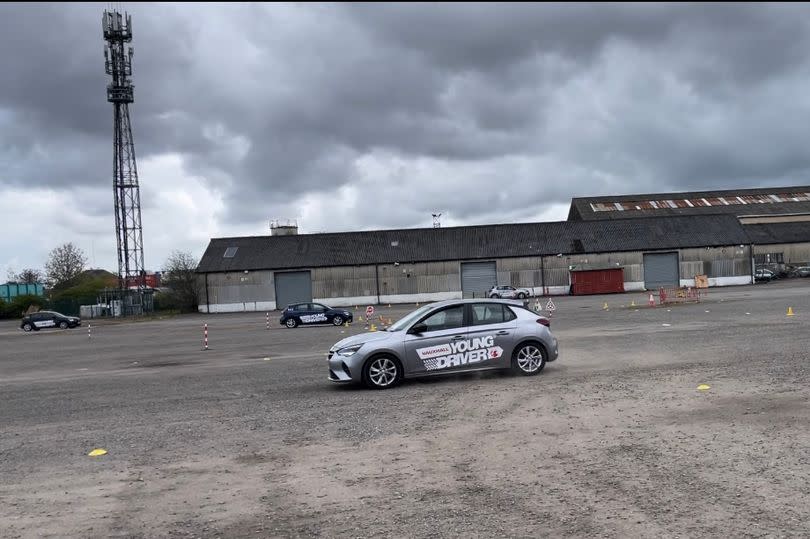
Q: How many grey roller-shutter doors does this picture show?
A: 3